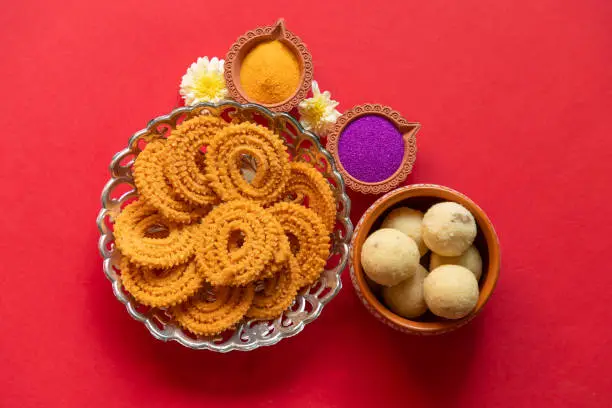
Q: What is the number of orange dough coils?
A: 10